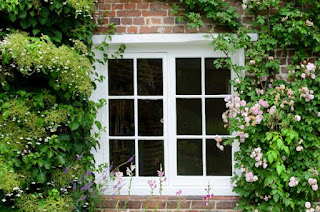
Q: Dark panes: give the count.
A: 12